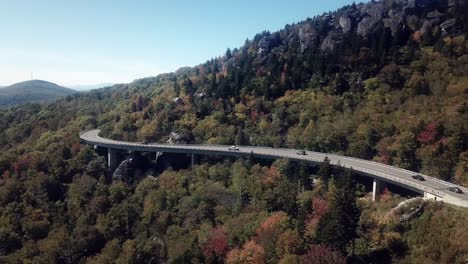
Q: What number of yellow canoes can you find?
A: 0